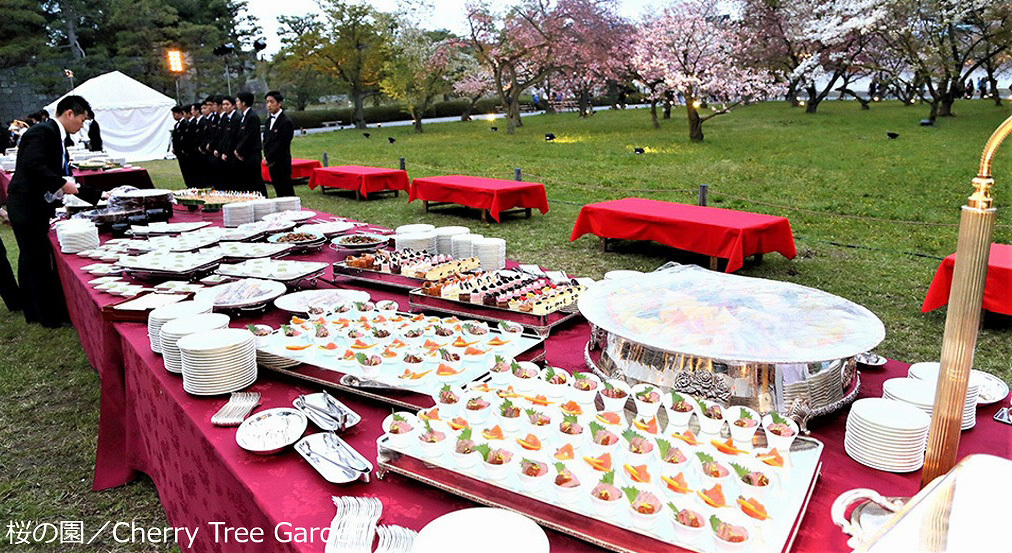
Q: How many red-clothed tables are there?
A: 5